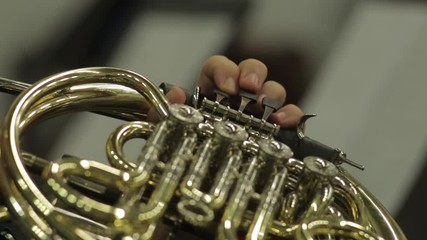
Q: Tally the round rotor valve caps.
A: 4